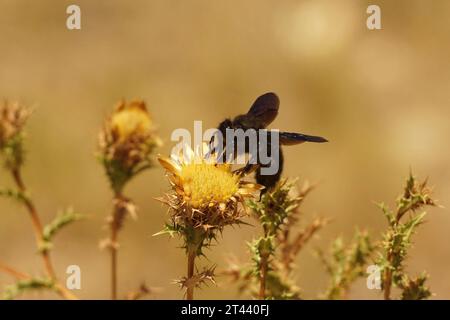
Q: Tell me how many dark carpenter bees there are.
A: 1